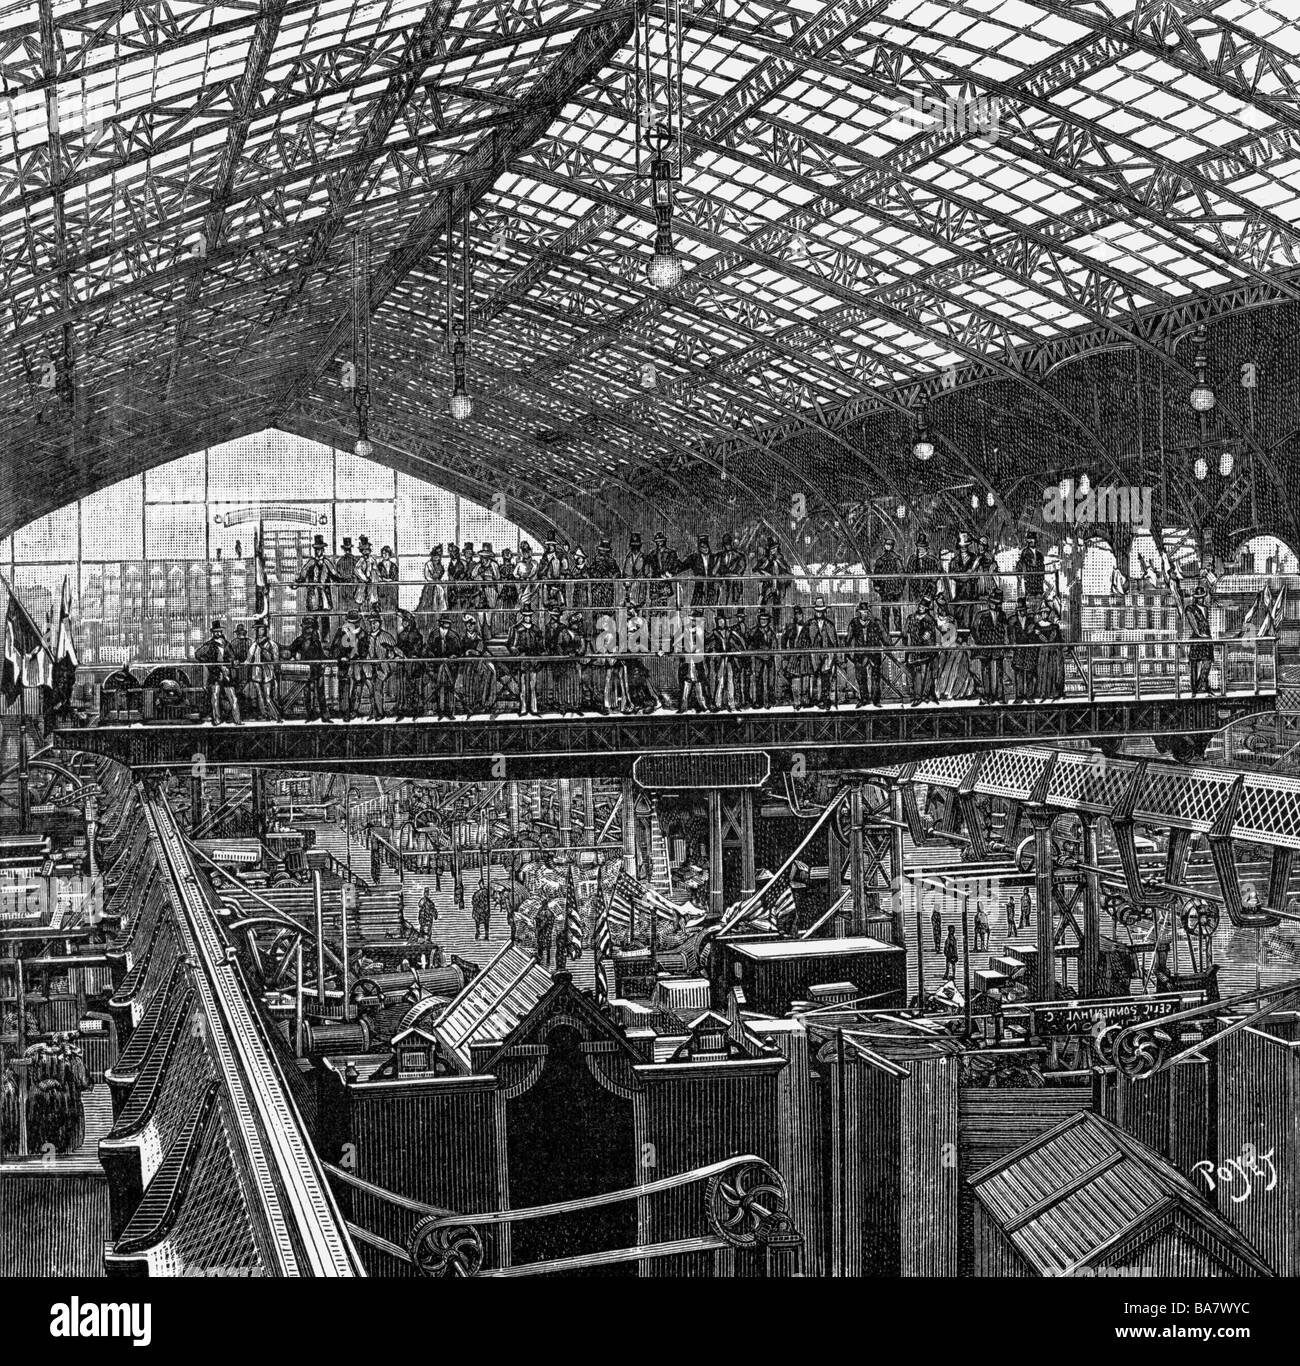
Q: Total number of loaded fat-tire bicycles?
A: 0